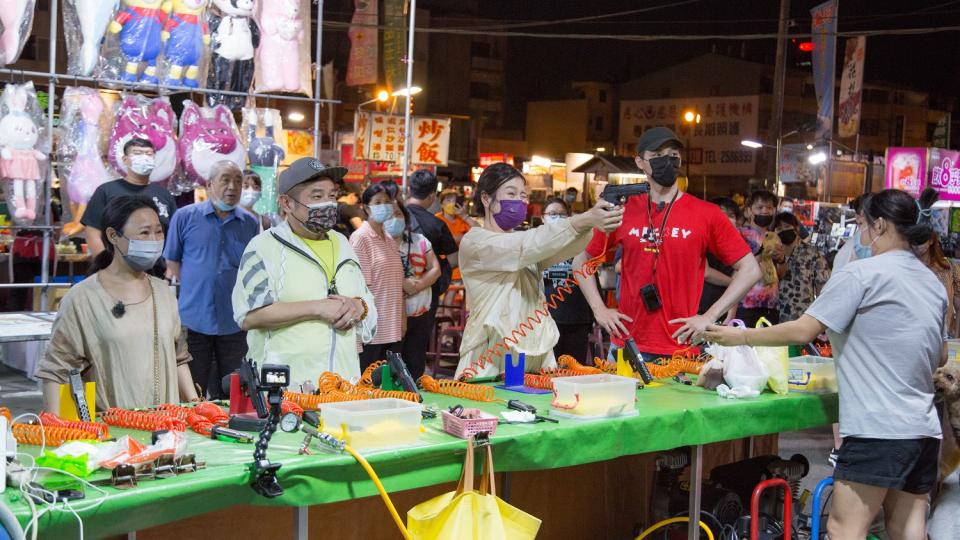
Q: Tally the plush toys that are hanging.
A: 11